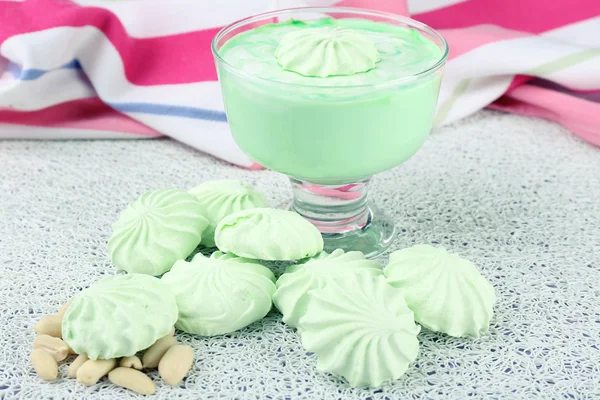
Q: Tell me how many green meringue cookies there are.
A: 9